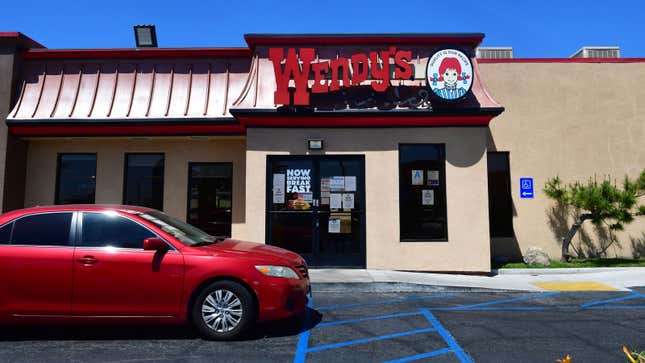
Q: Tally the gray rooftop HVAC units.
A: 2